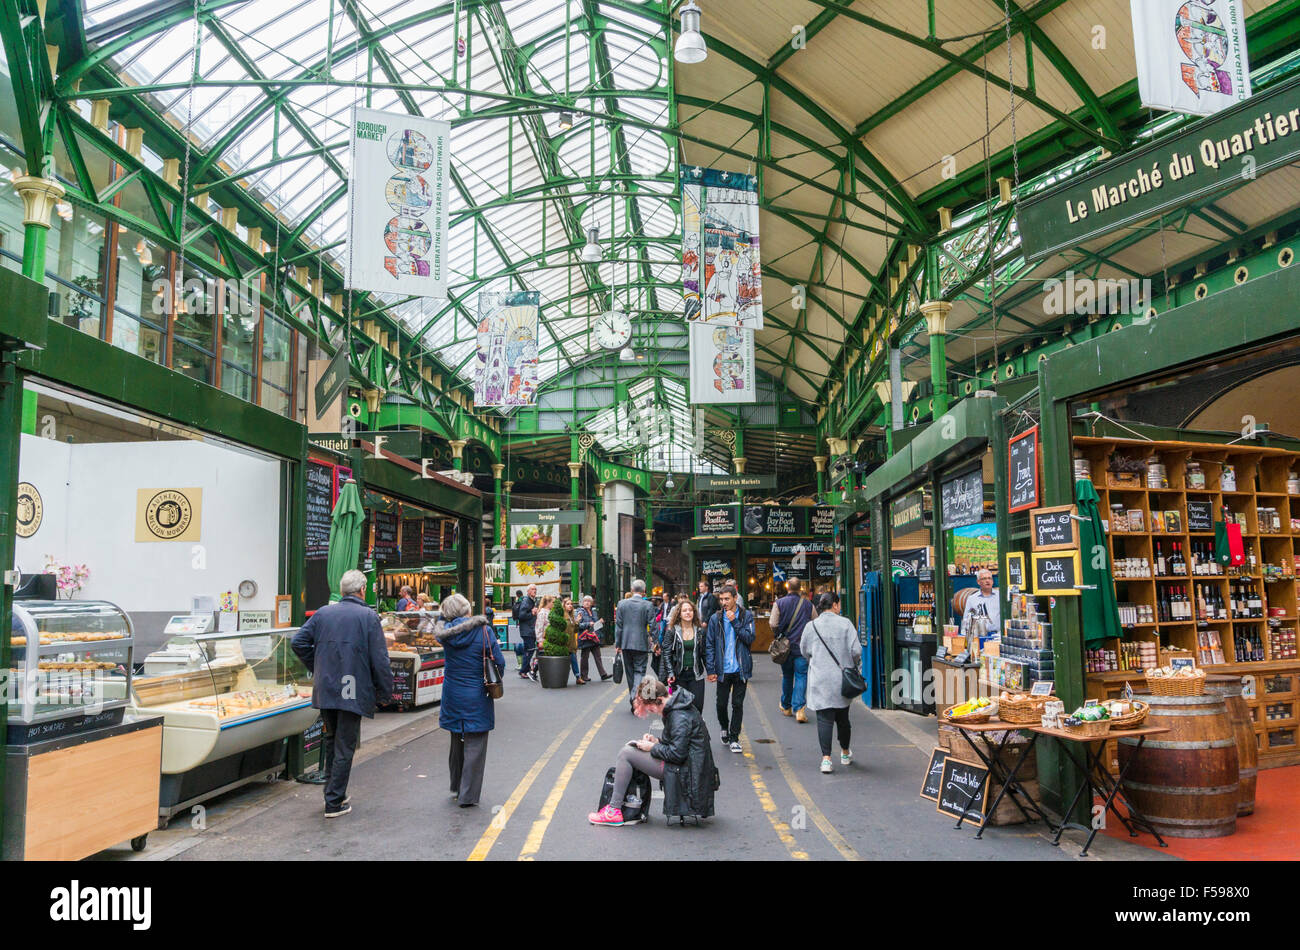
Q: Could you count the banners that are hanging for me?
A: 5